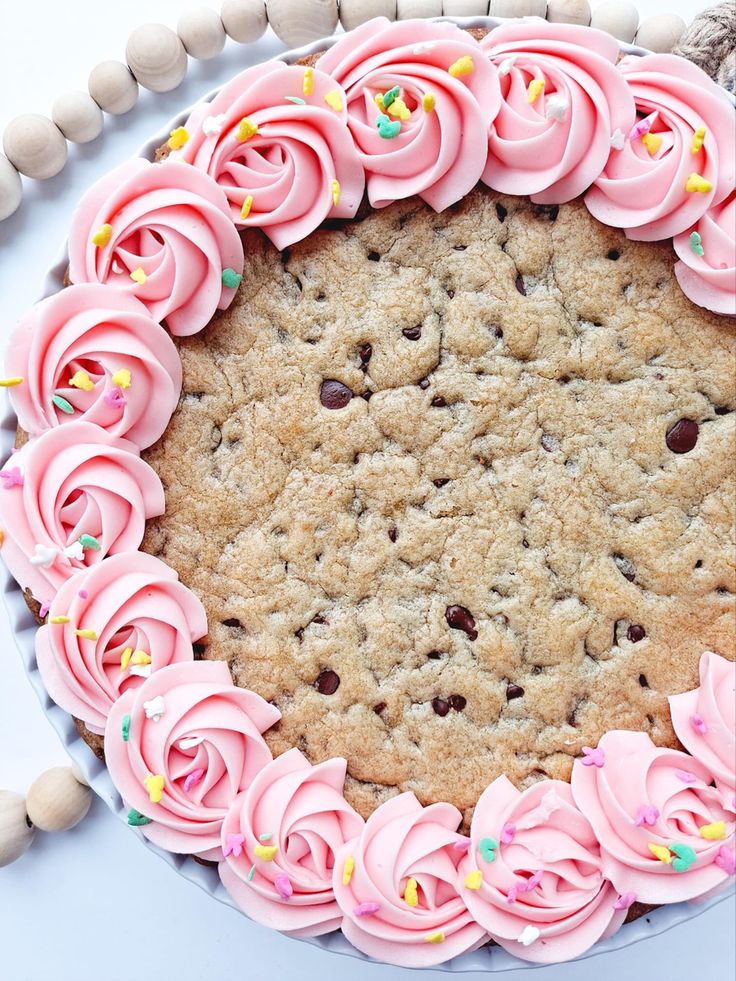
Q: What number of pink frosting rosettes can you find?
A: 15